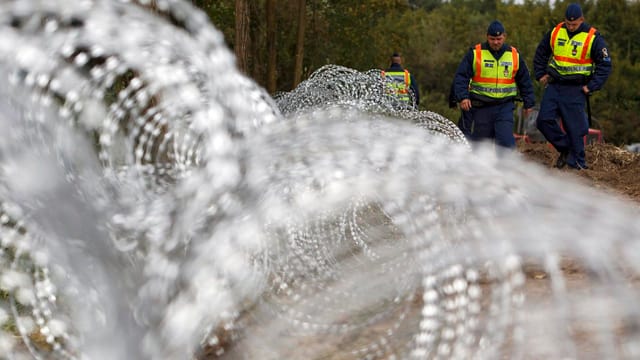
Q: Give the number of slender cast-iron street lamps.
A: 0